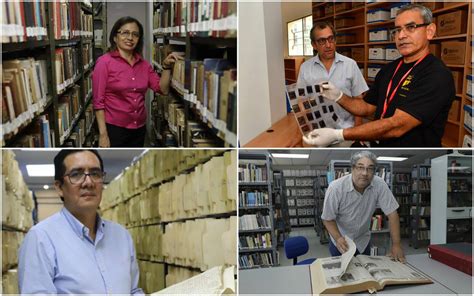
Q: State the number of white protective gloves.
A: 2